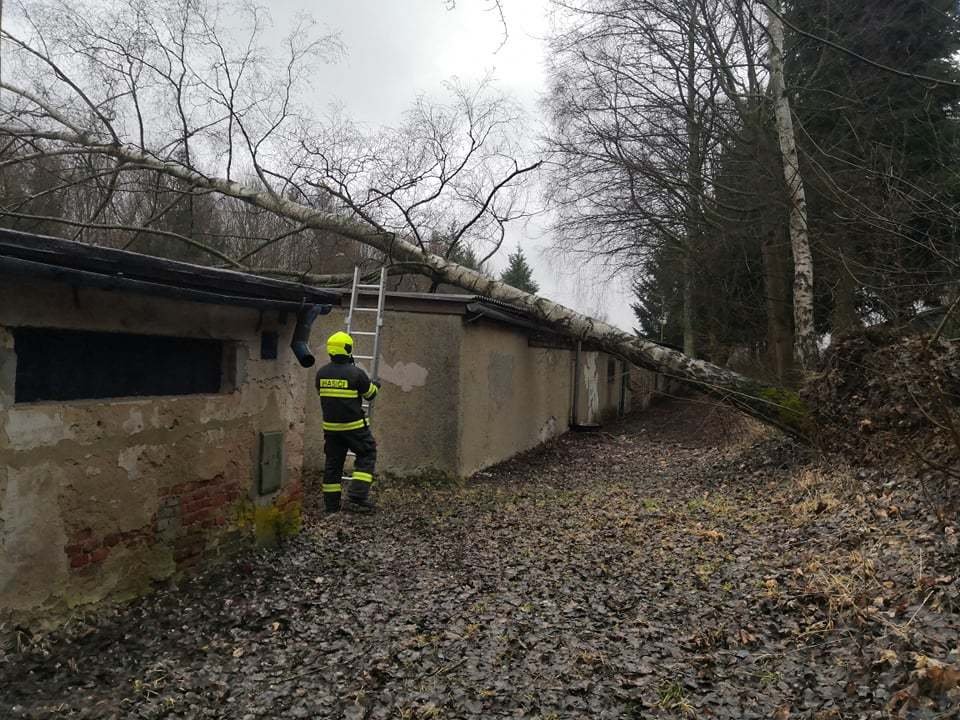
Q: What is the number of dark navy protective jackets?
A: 1